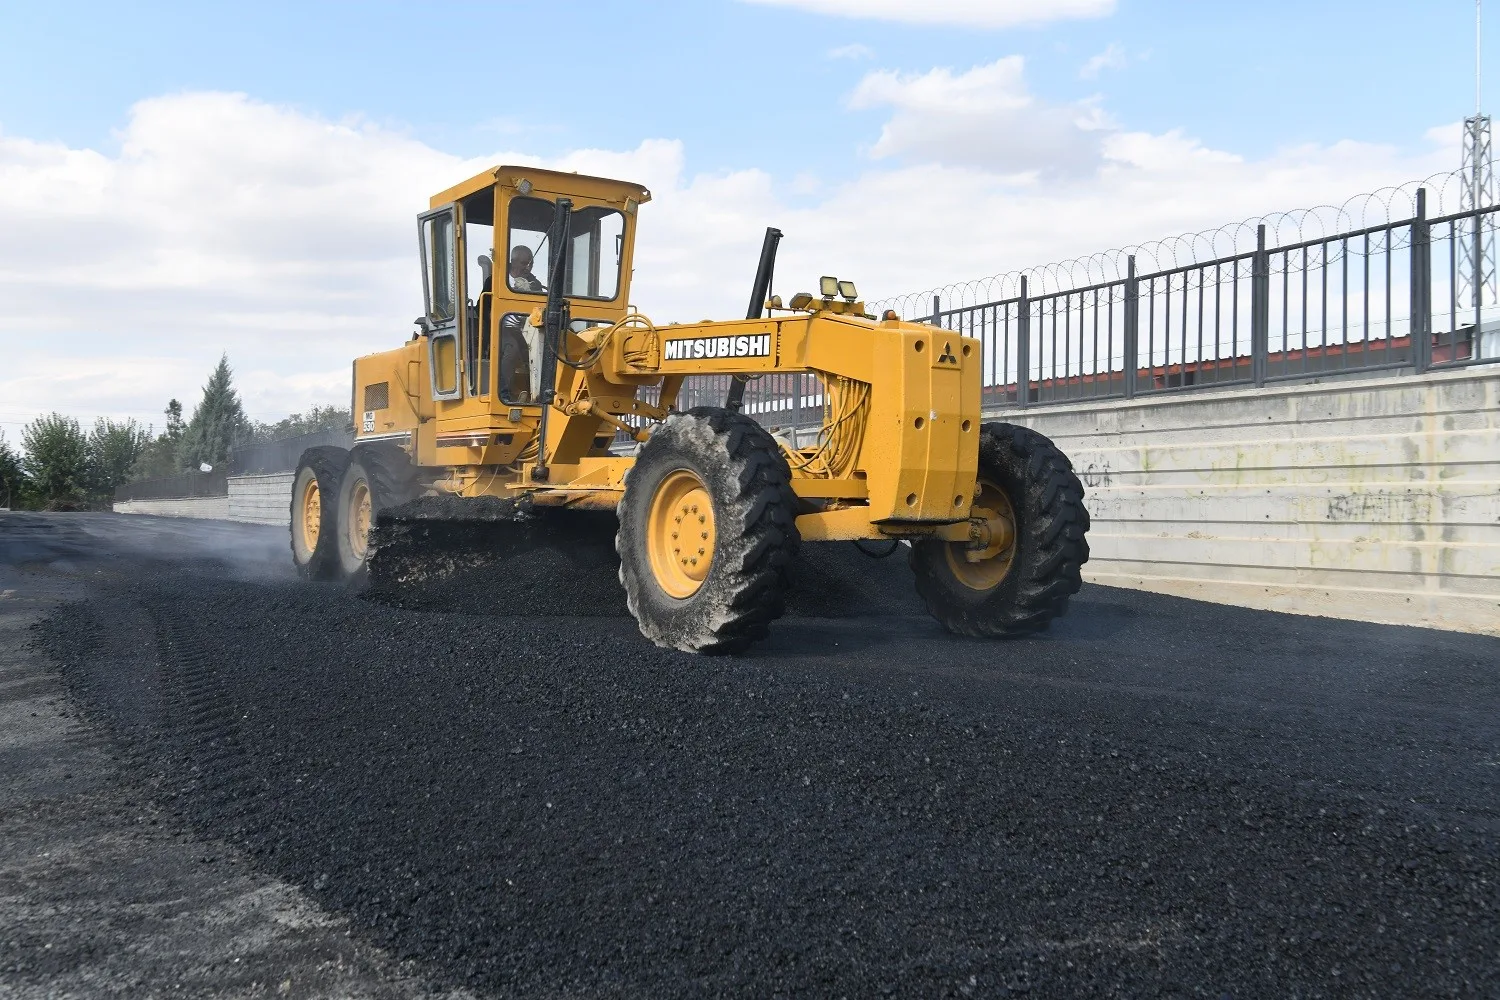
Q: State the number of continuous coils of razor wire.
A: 1